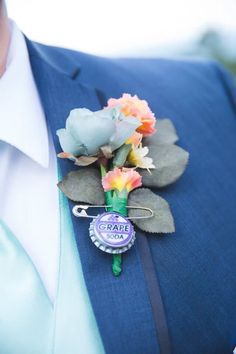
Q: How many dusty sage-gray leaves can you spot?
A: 4